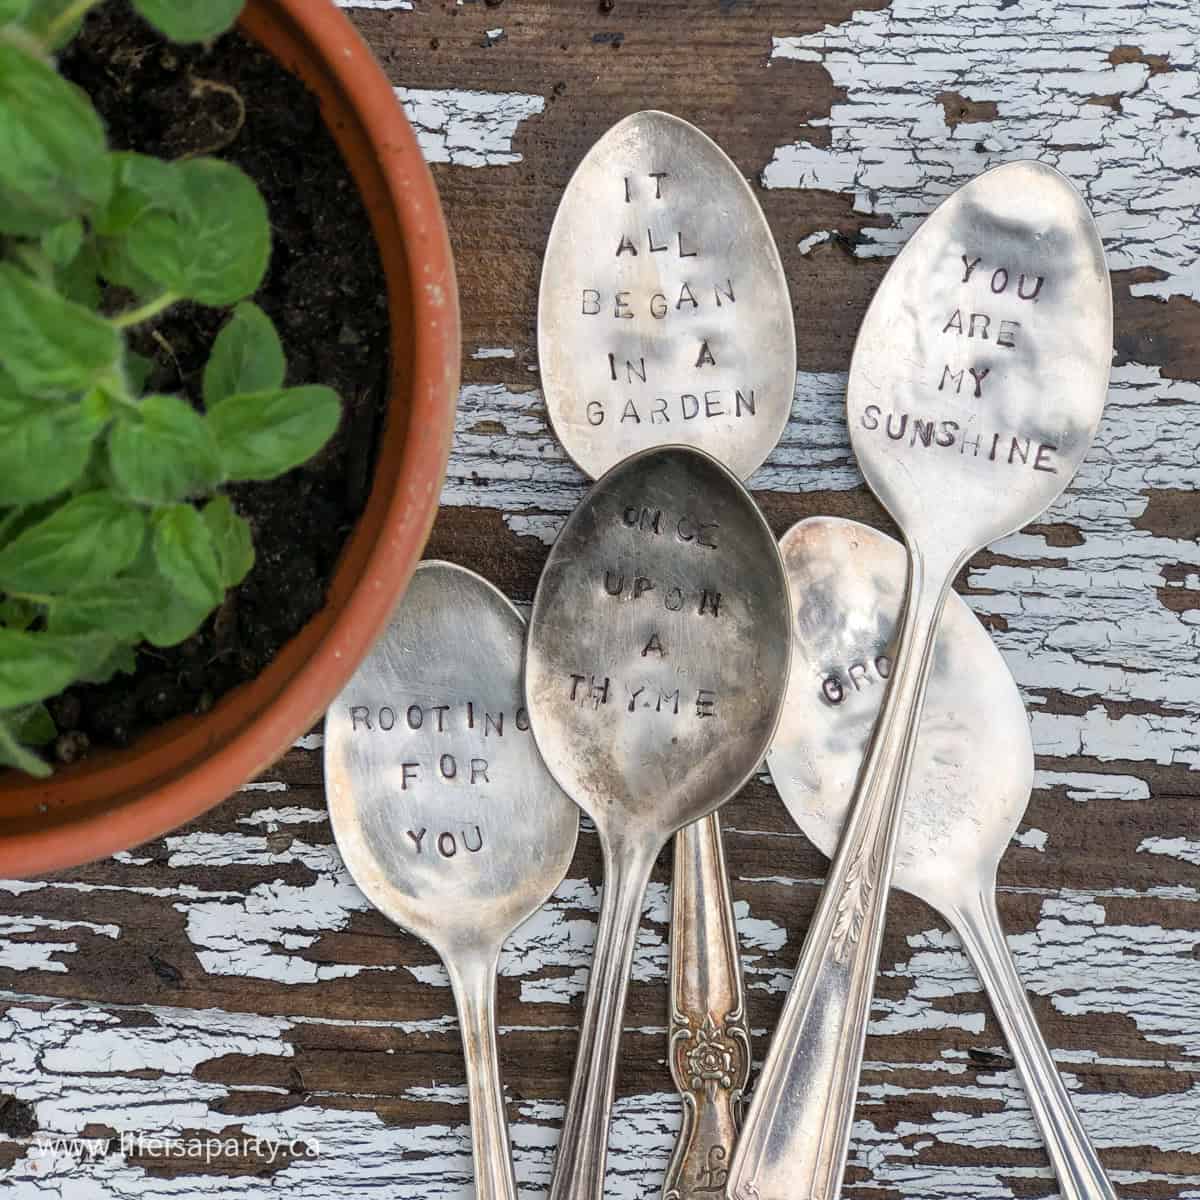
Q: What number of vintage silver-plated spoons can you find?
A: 5